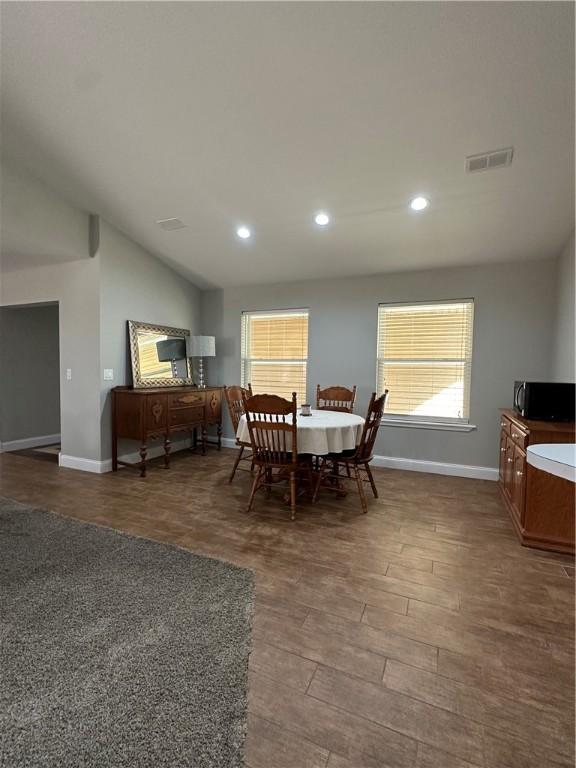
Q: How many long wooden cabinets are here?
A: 2